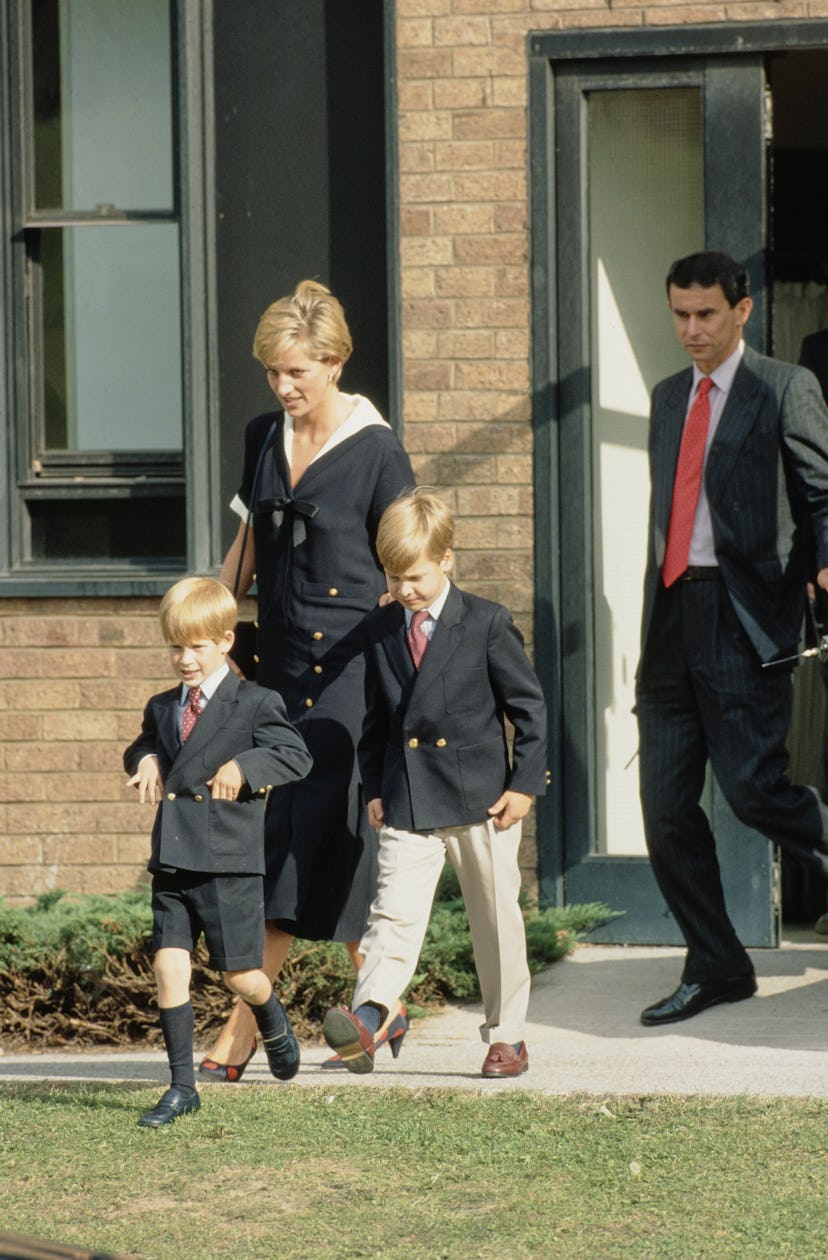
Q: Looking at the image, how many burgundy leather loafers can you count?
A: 2